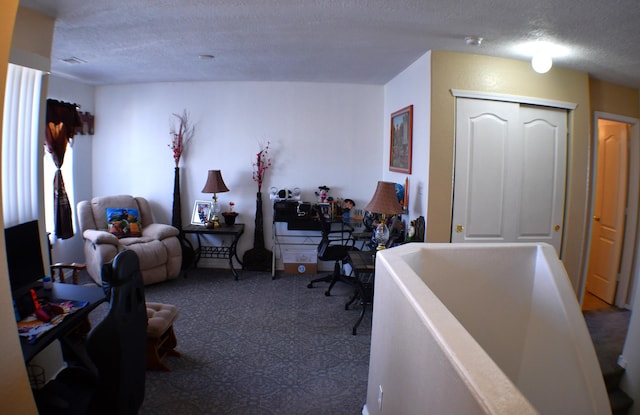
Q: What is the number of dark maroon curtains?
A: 1